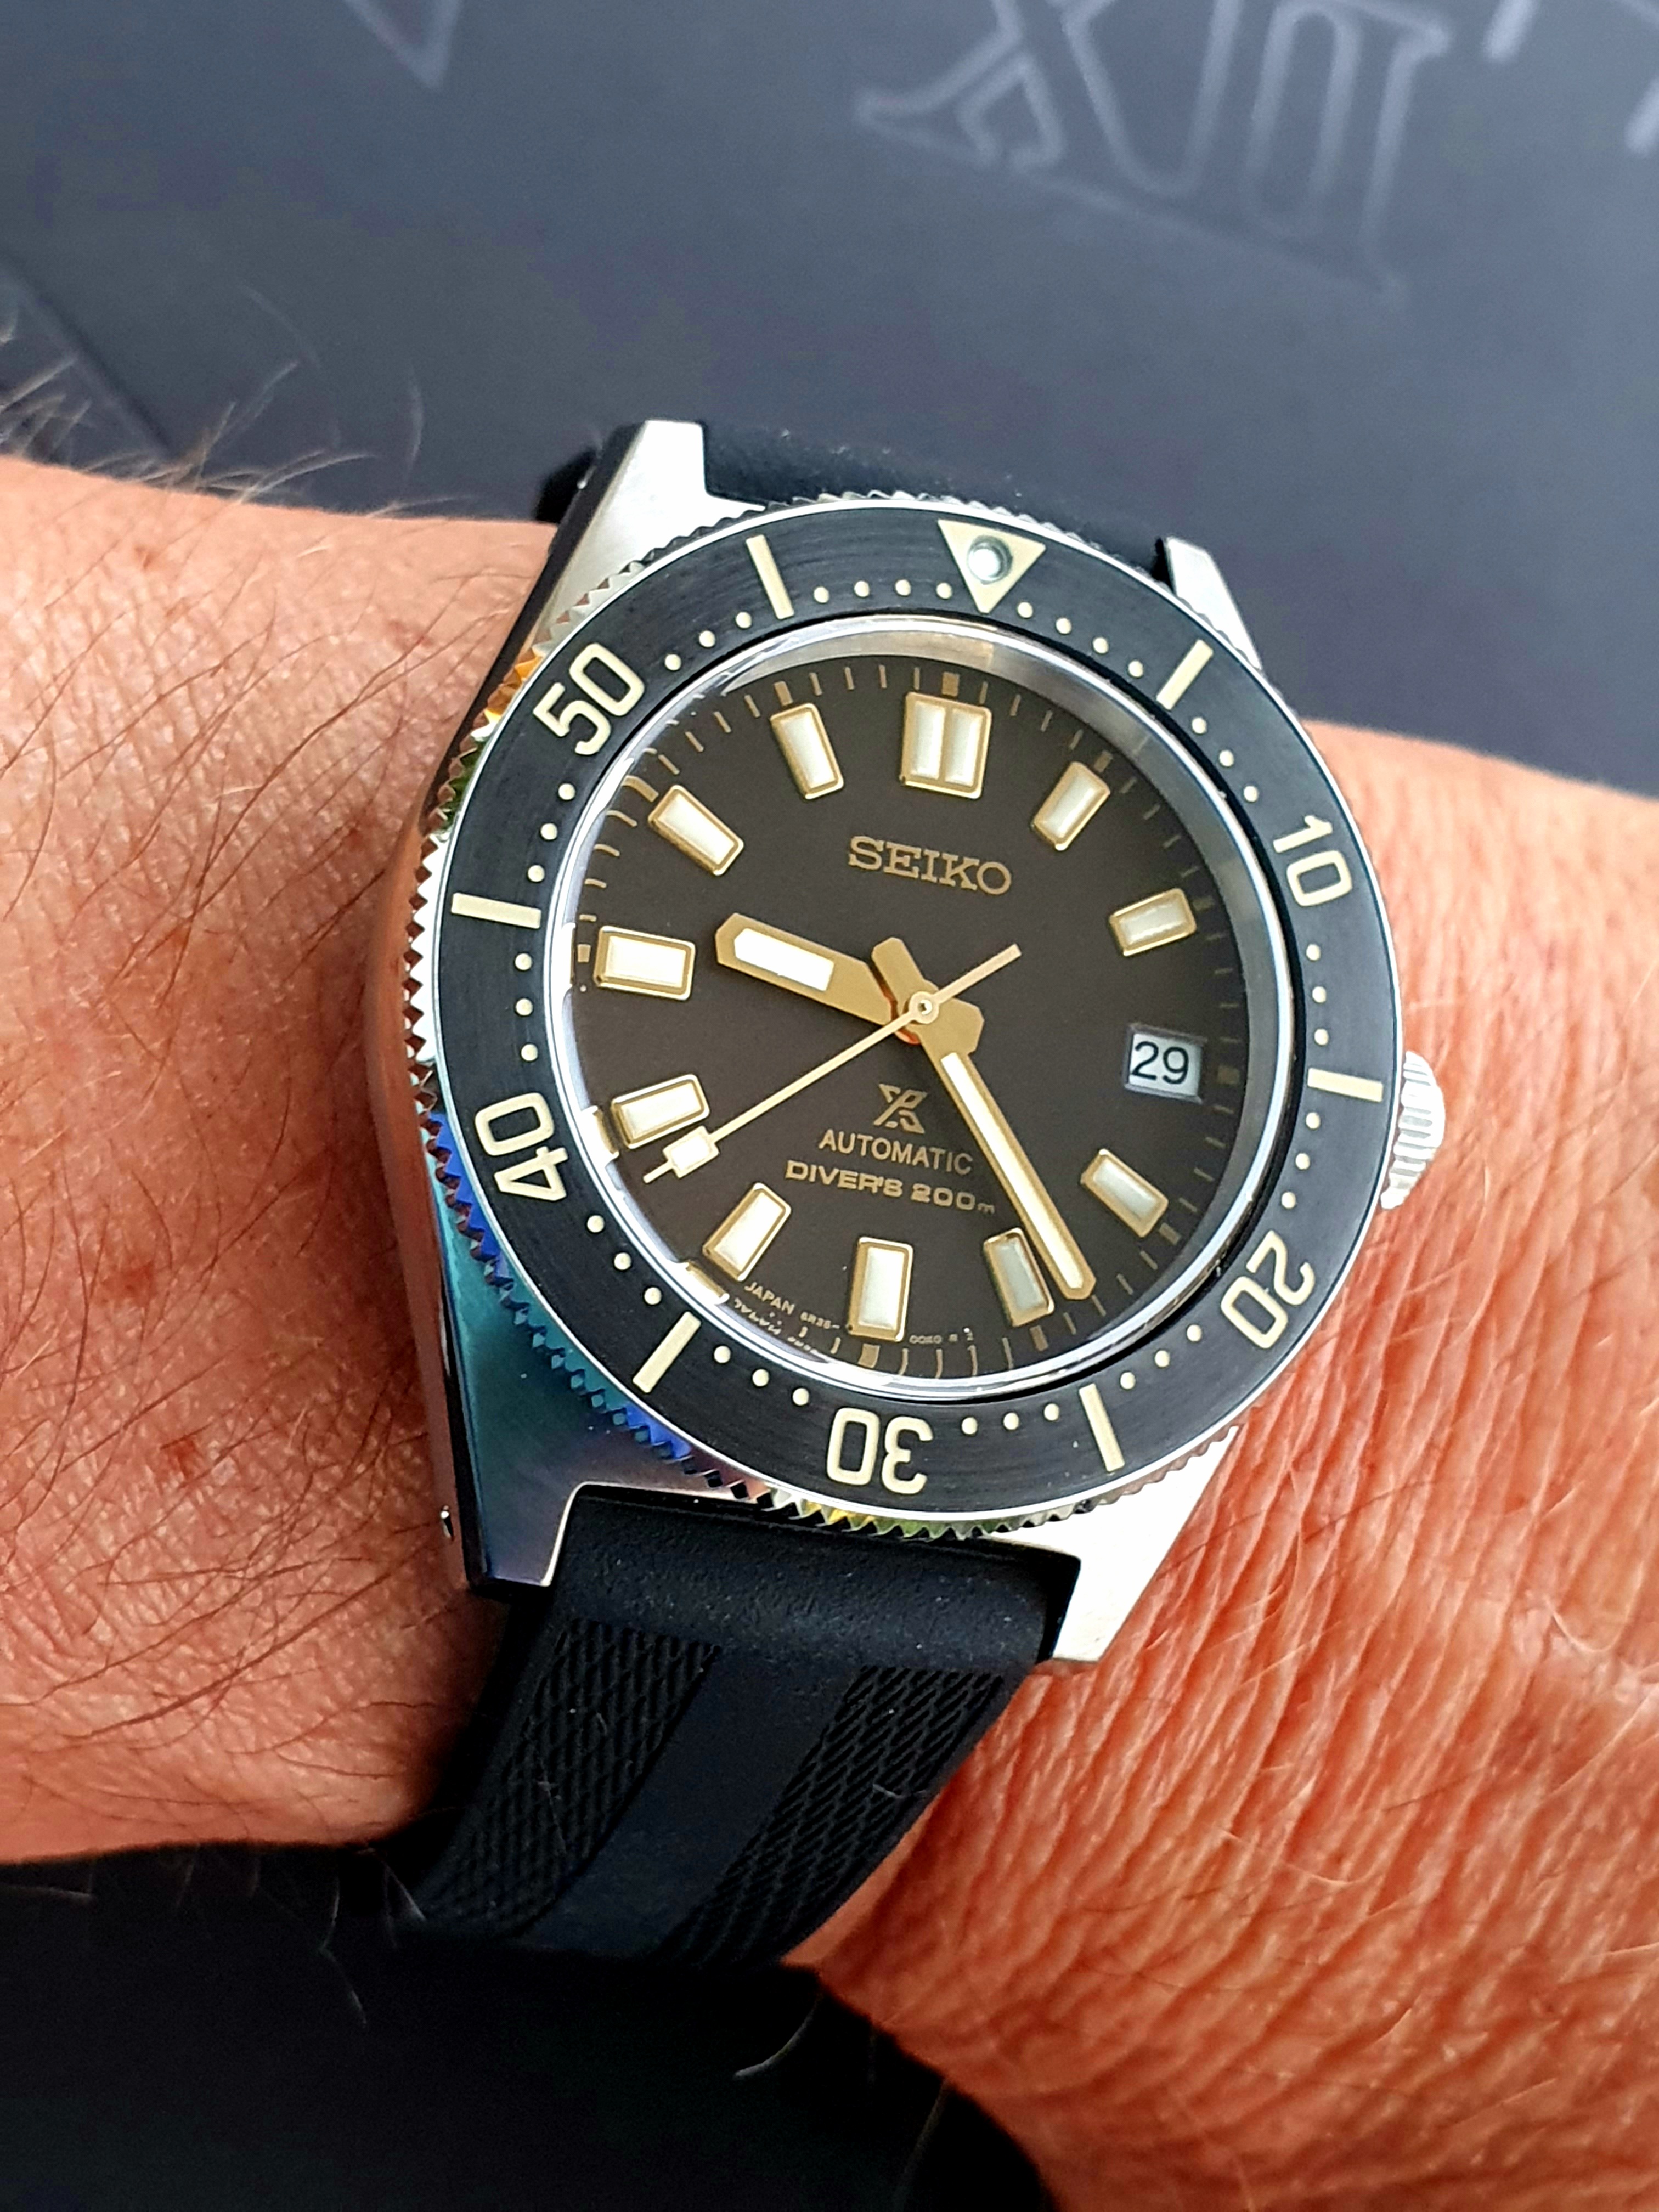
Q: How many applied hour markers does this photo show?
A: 11